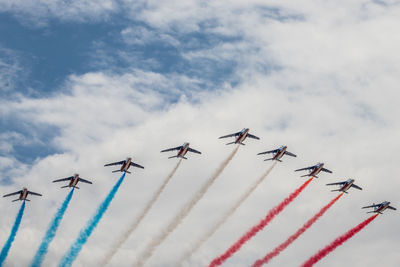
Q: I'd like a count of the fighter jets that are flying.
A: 9